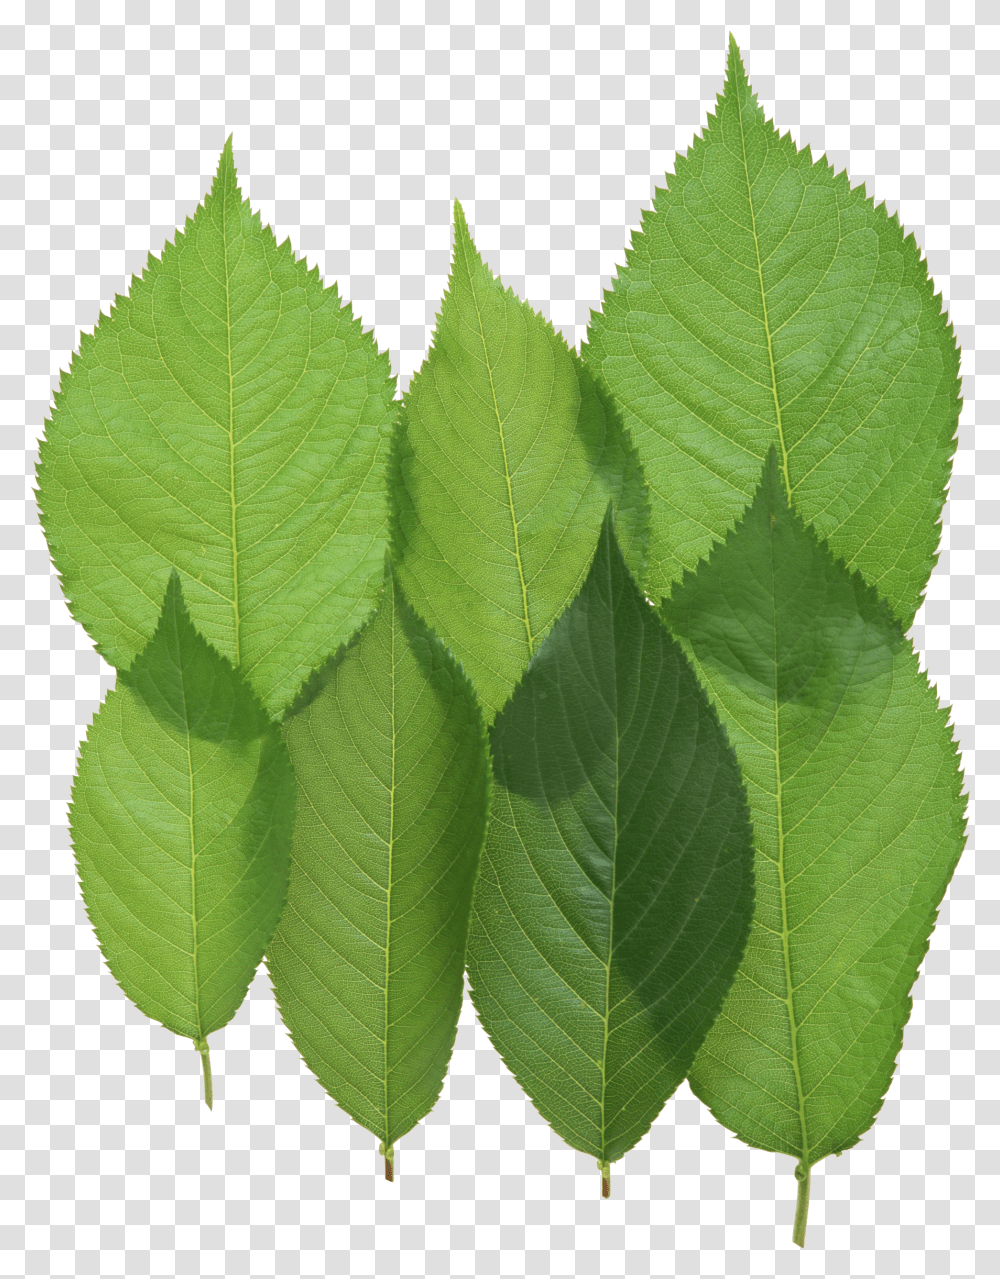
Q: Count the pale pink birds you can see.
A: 0